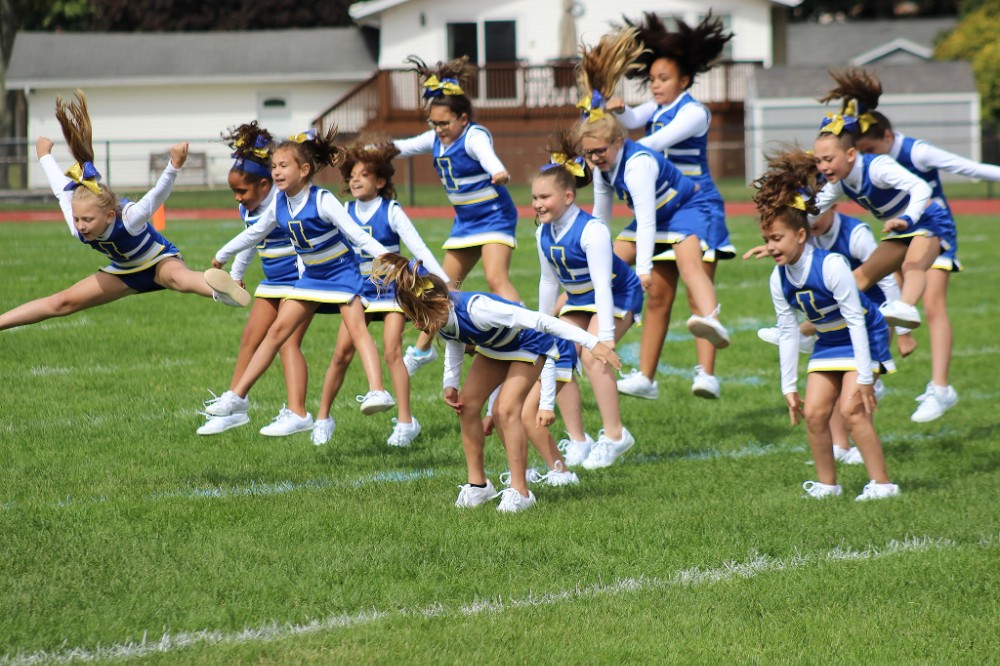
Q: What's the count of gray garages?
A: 1